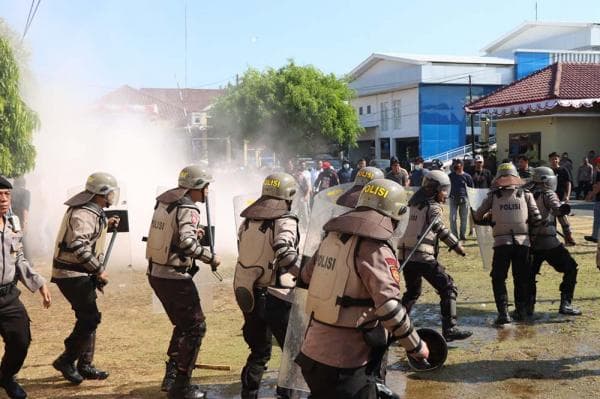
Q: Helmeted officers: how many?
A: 8